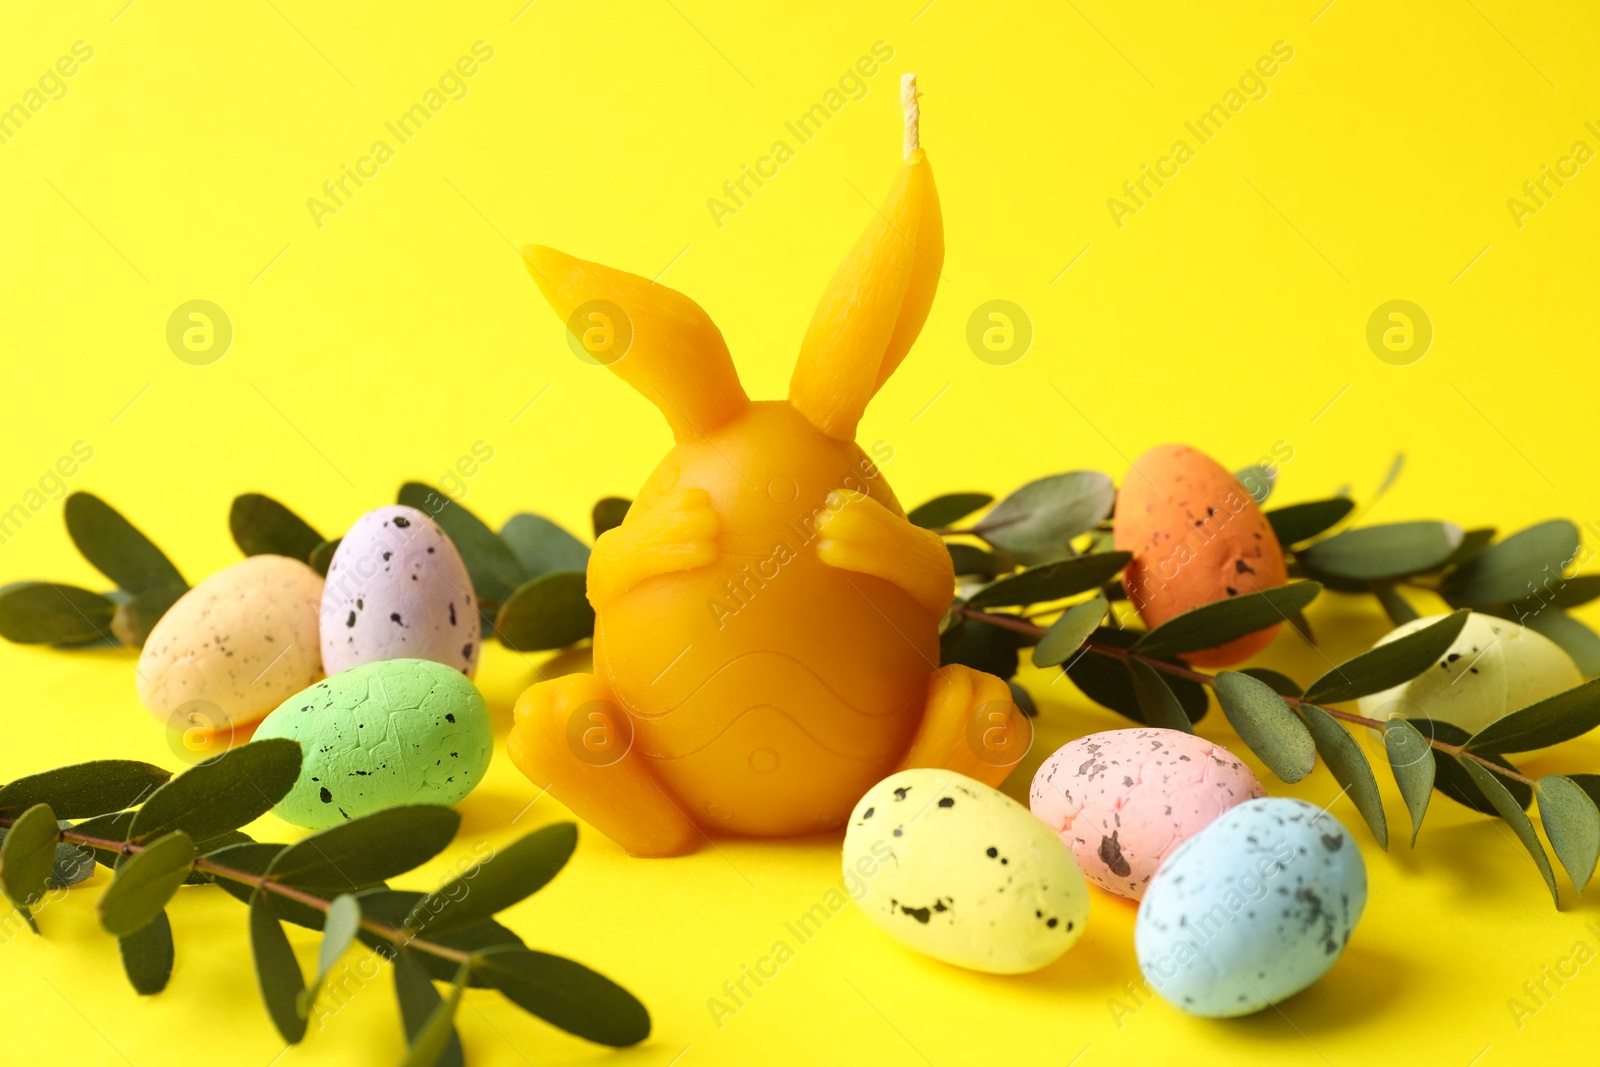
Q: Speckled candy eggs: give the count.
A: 8